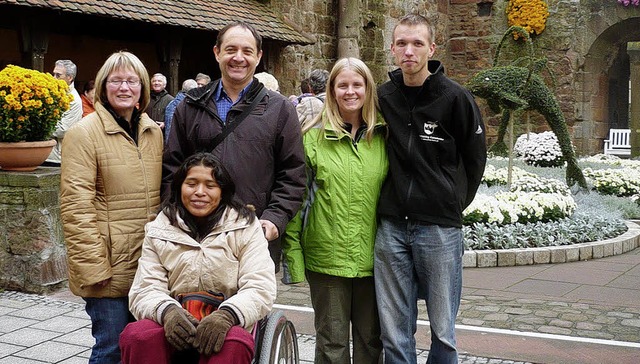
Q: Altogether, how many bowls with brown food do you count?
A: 0